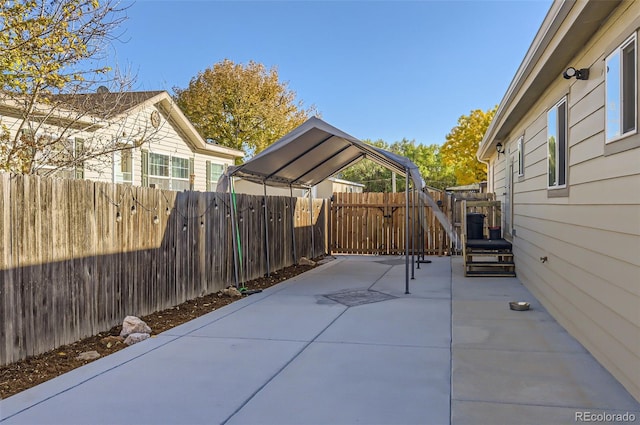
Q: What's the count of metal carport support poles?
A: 8